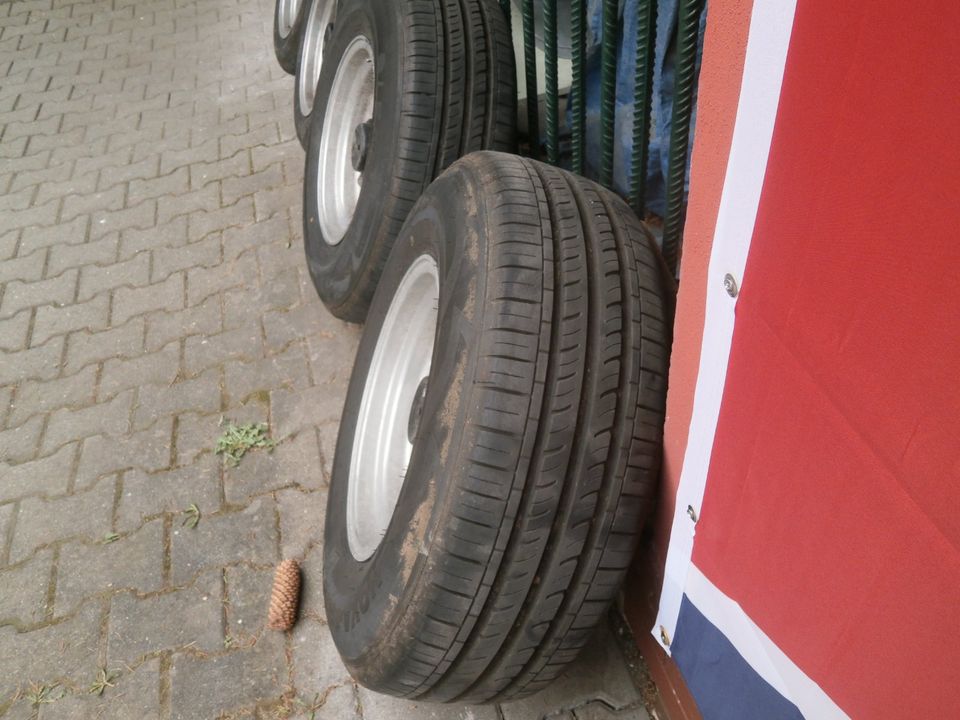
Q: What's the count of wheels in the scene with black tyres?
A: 4